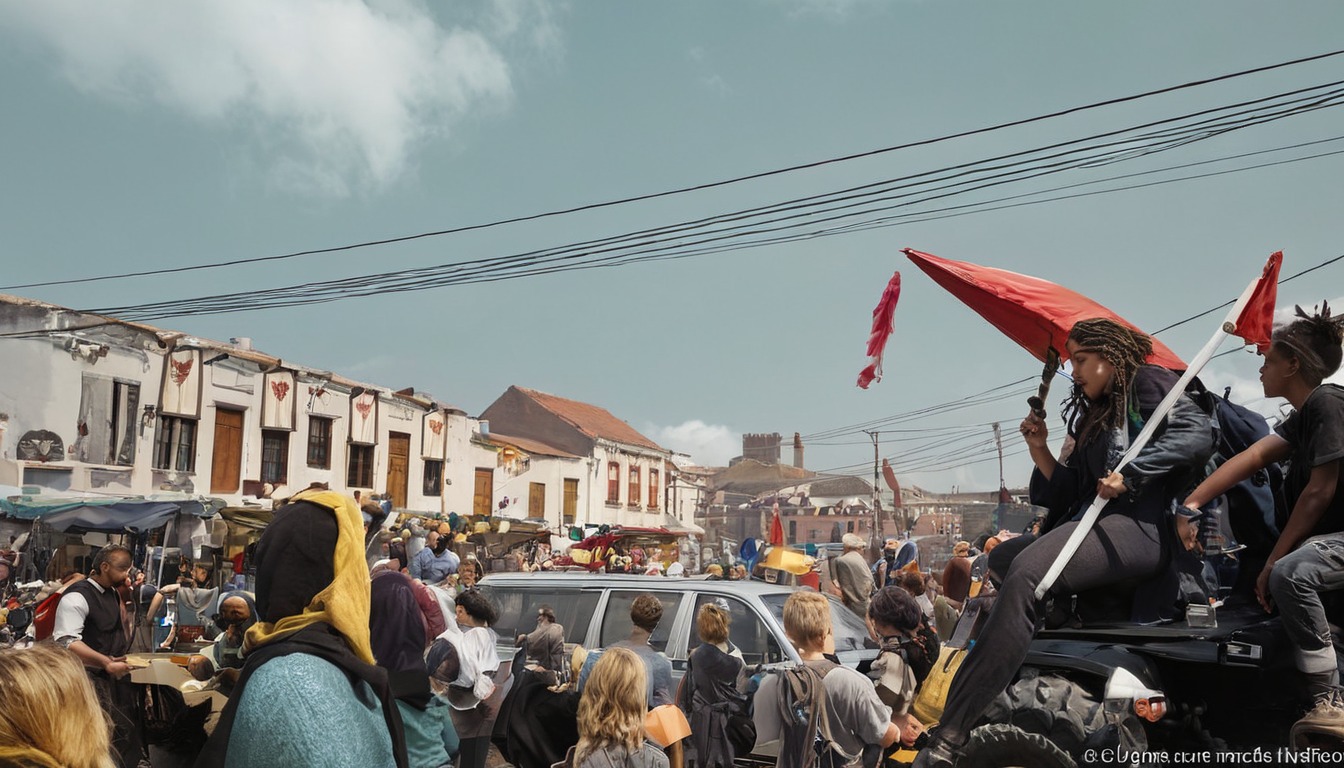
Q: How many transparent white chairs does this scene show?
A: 0